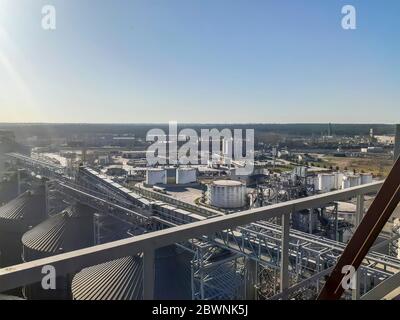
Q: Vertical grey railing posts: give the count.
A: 3